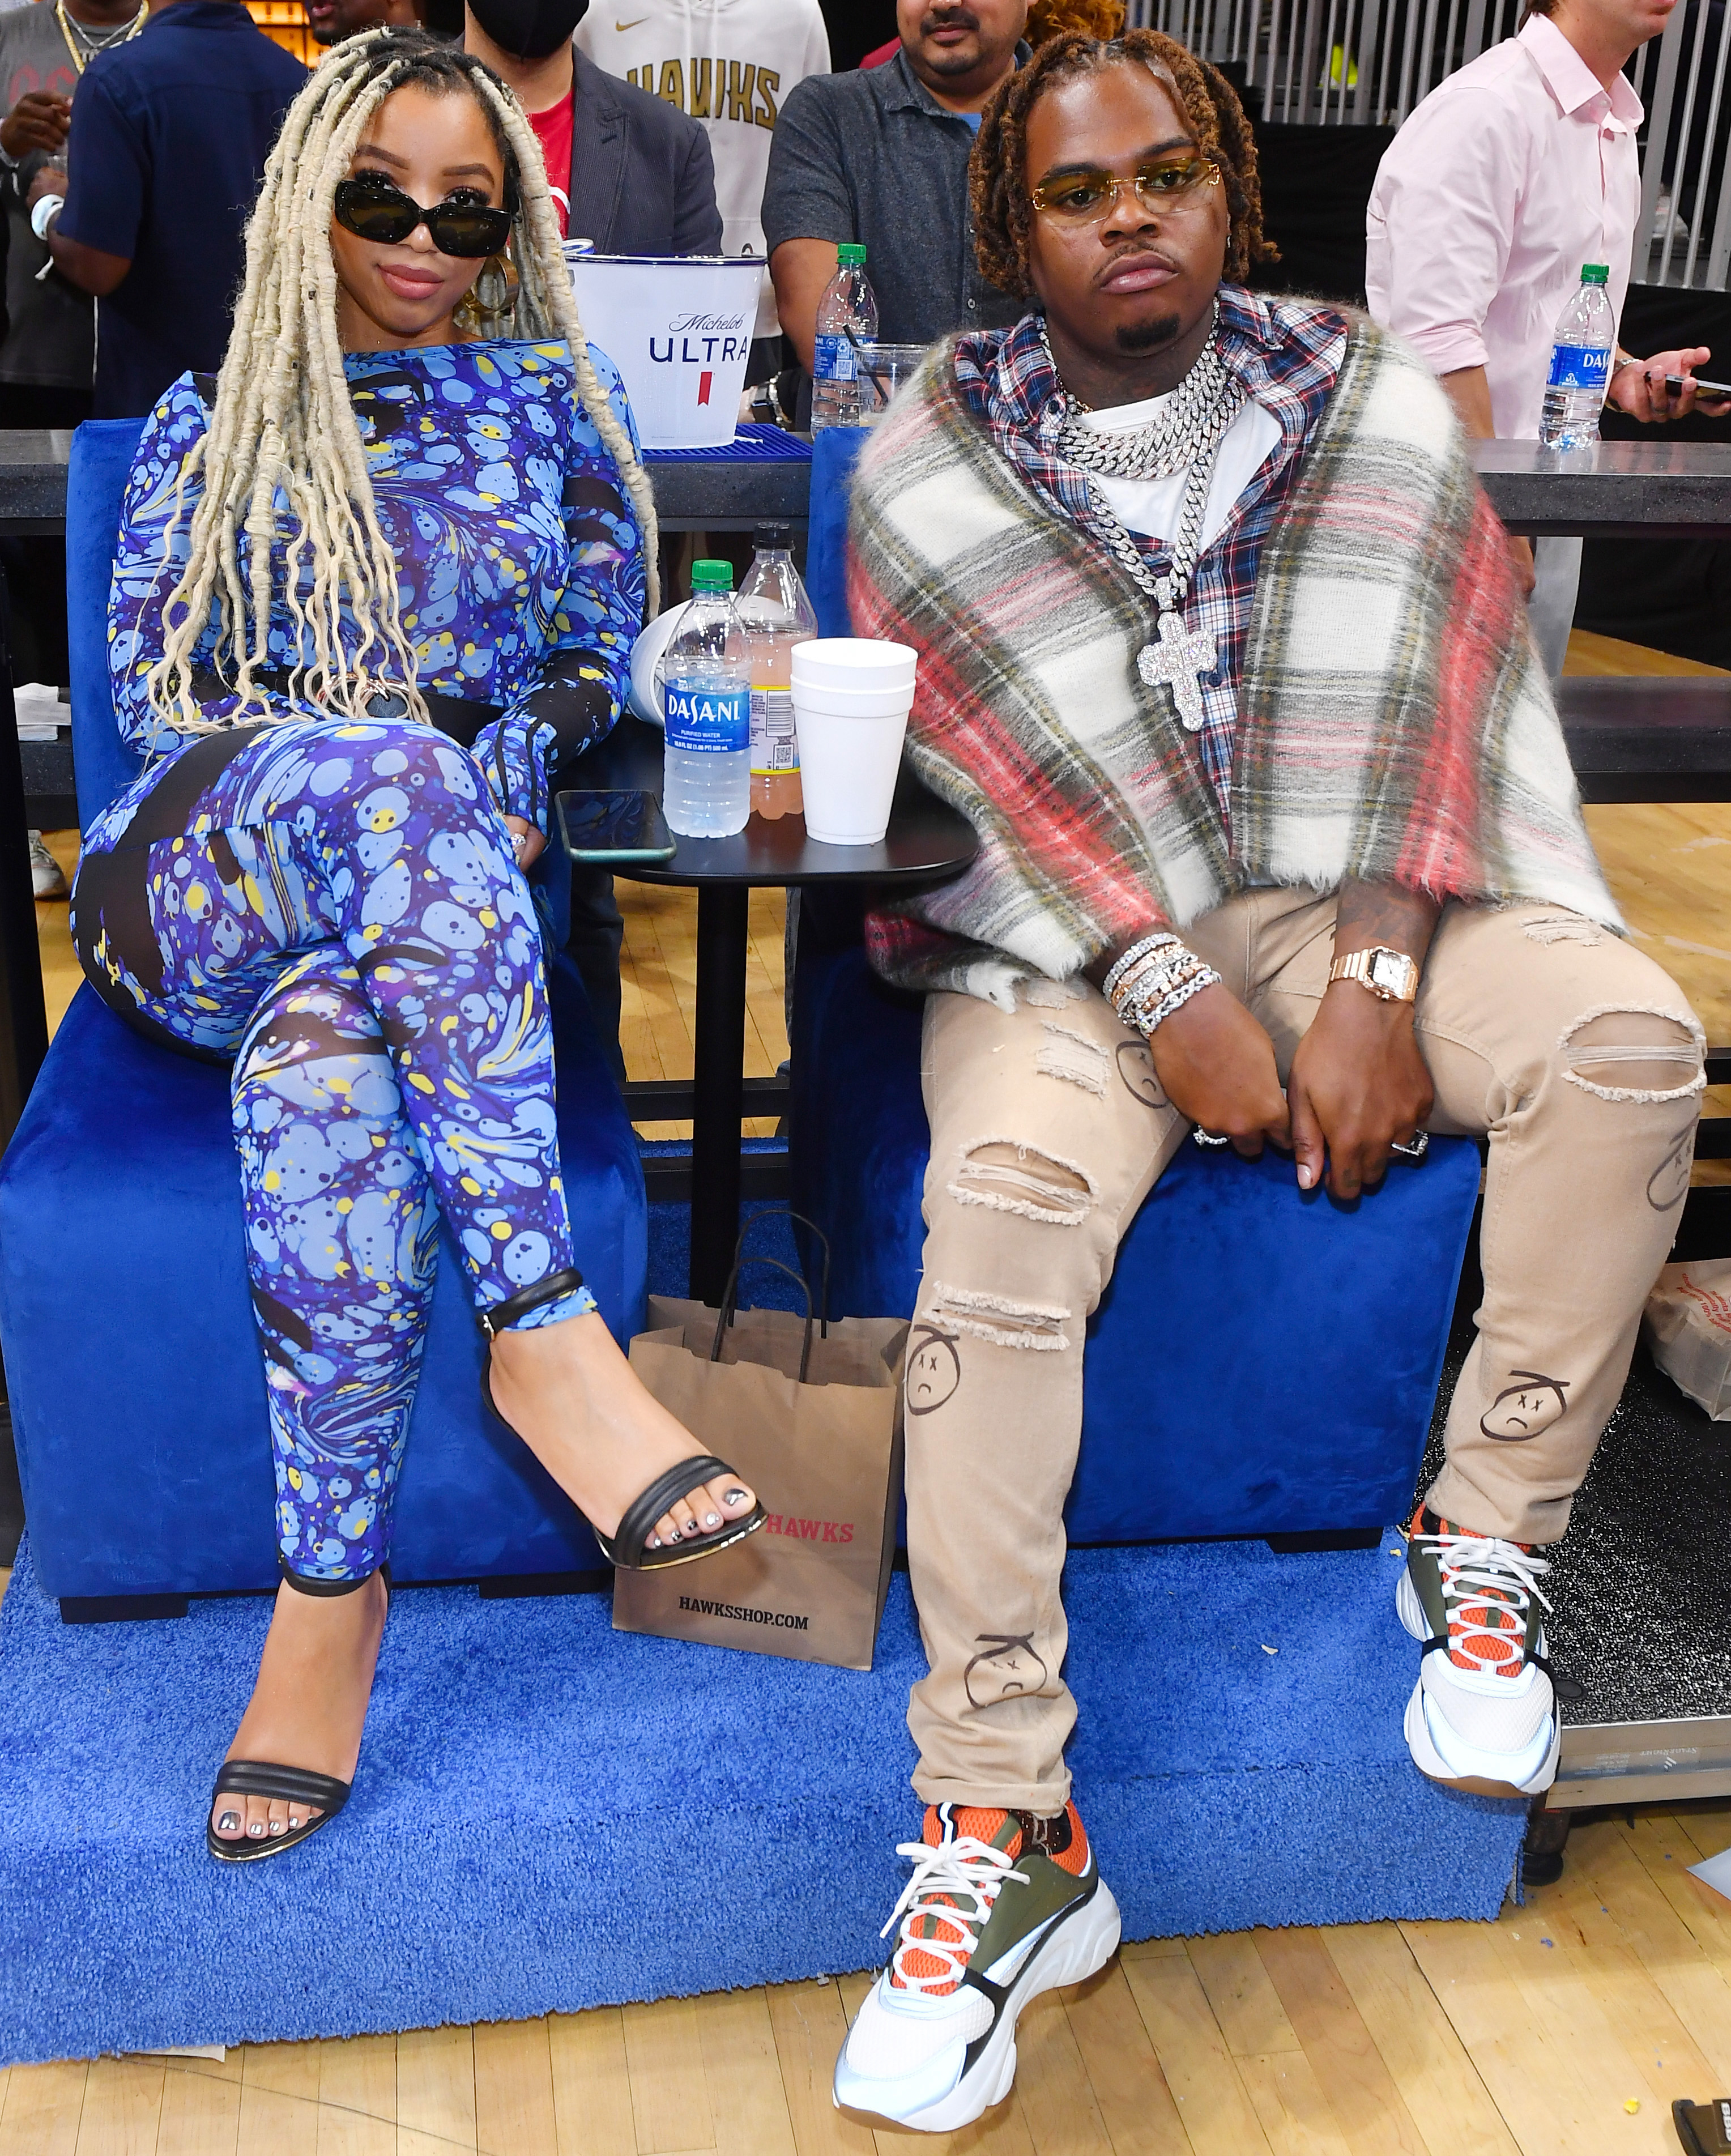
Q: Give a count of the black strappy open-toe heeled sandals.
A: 2